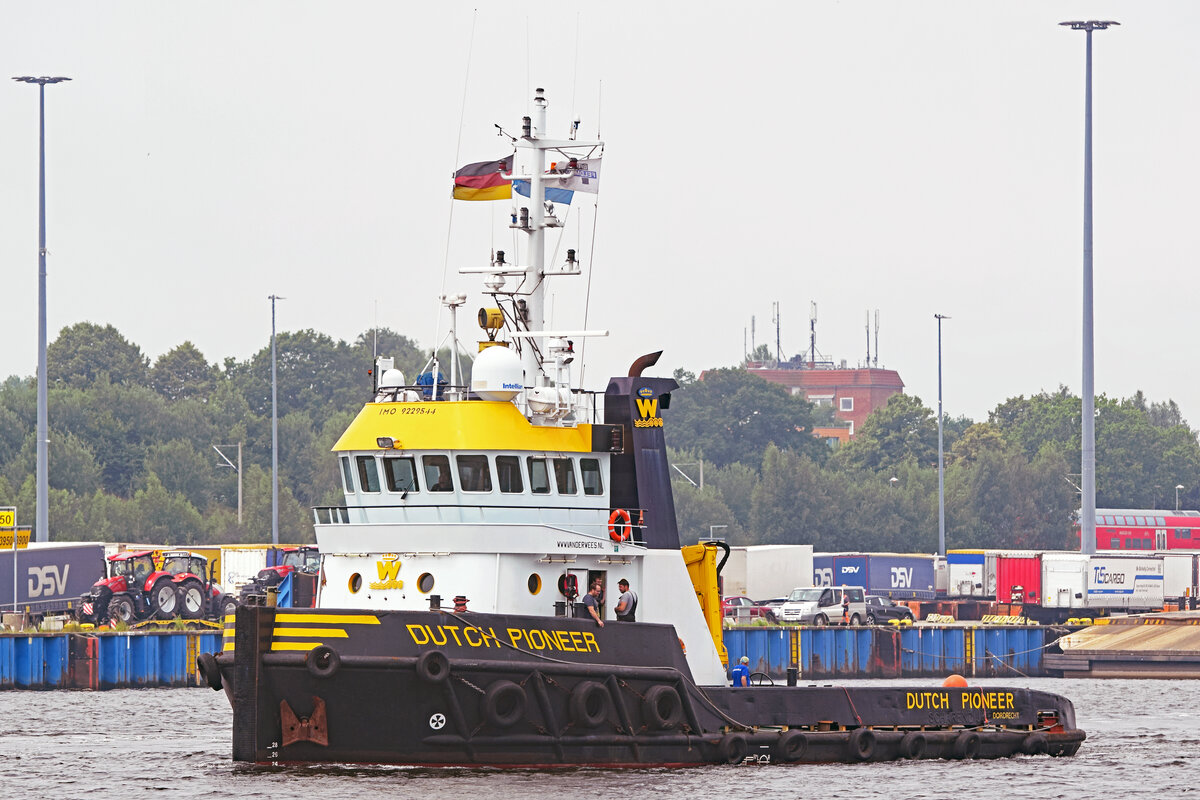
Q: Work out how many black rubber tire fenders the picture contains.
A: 12